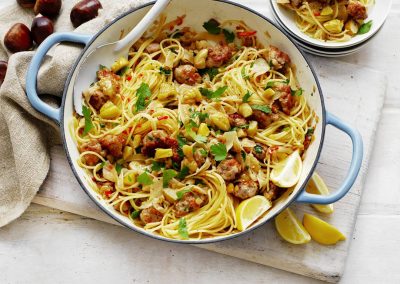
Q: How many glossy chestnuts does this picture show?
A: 6